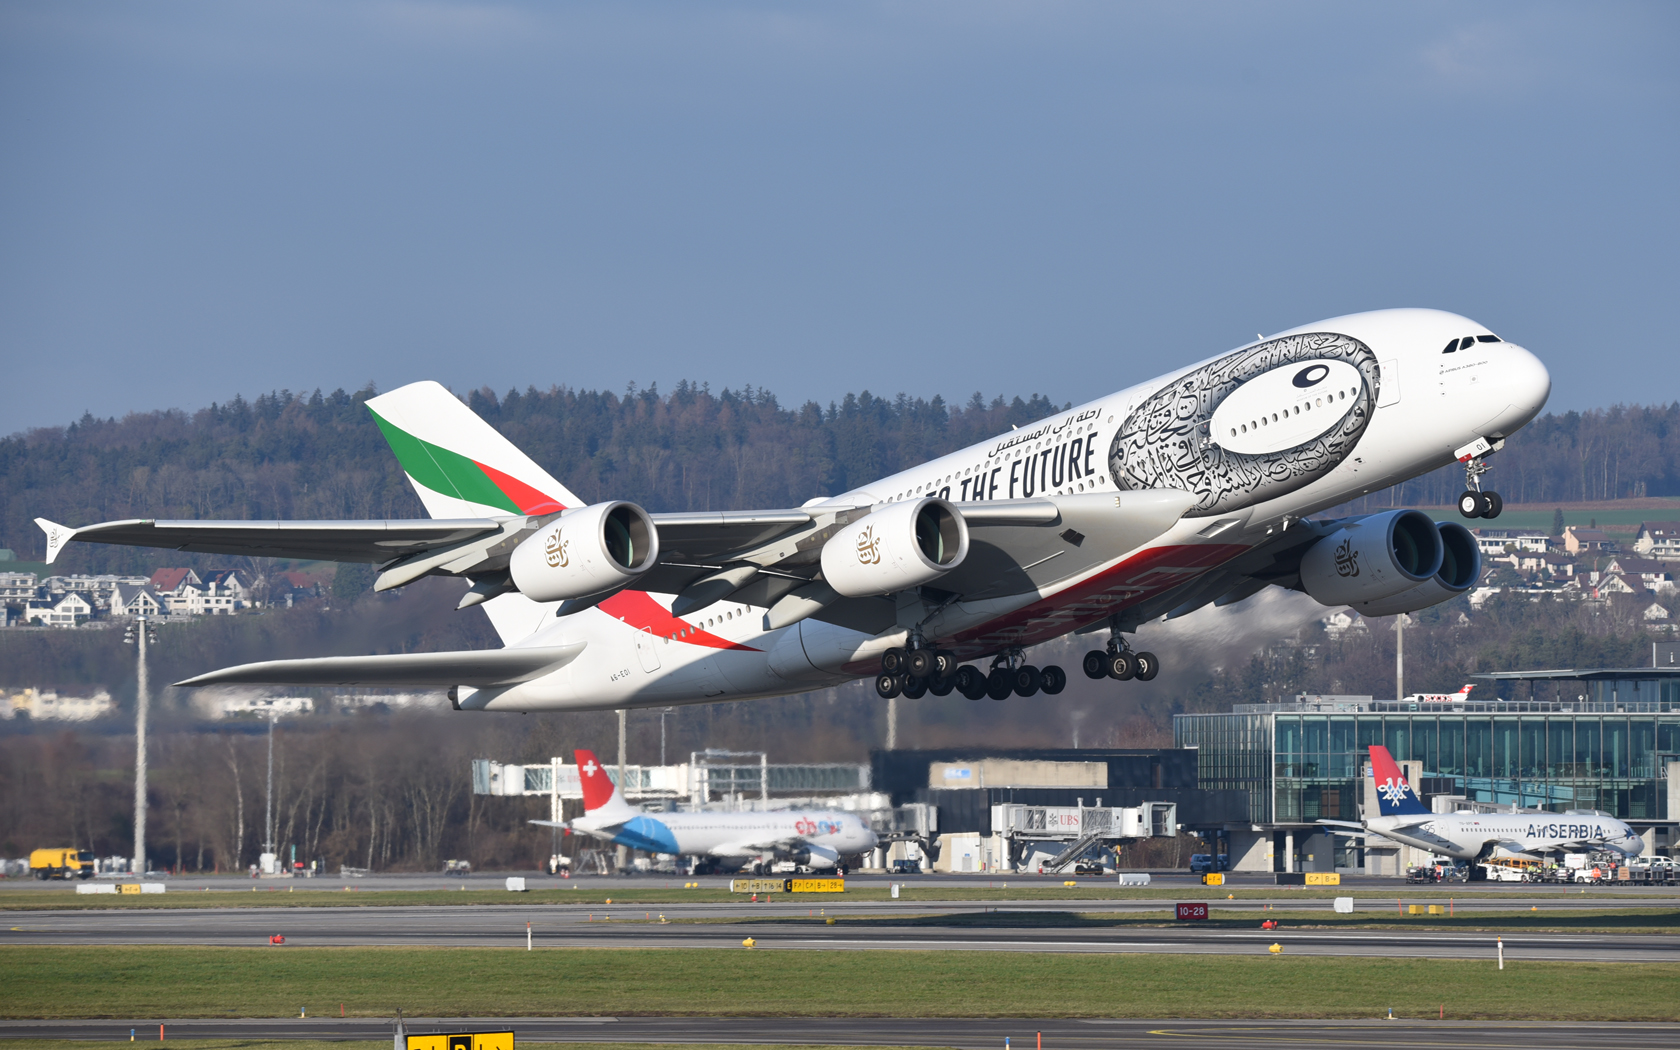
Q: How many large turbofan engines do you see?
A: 4